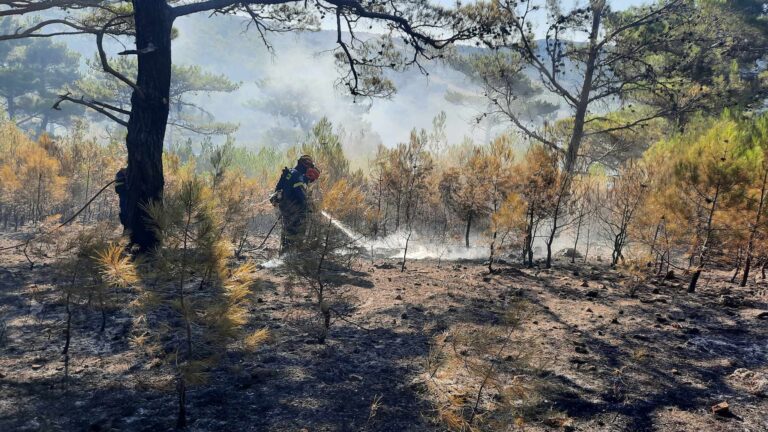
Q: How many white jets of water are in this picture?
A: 1